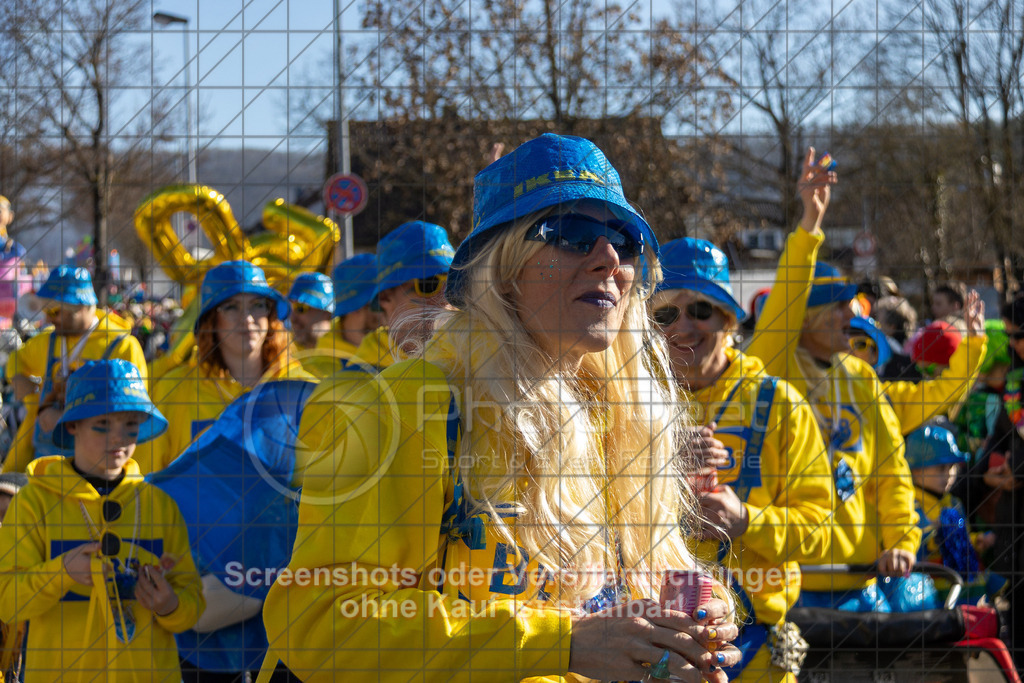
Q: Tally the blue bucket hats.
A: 11